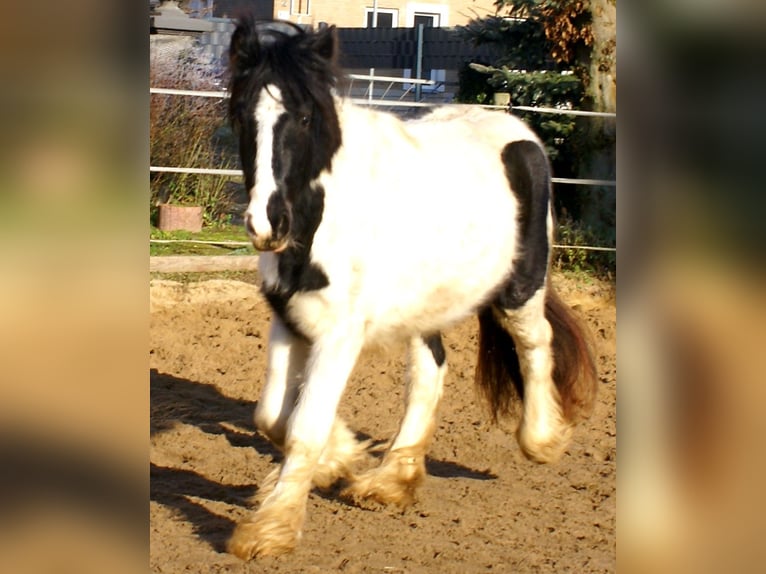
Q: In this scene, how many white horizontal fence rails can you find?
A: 3